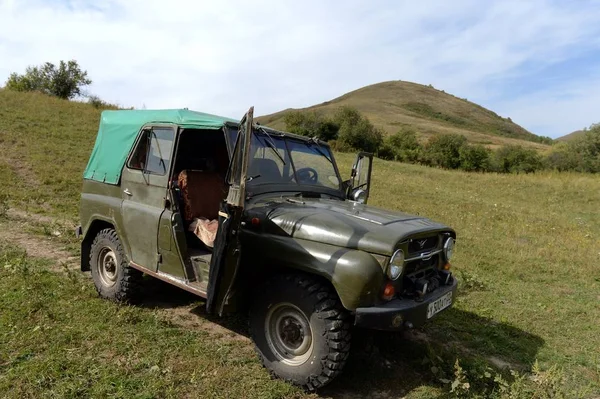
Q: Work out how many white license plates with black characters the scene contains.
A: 1